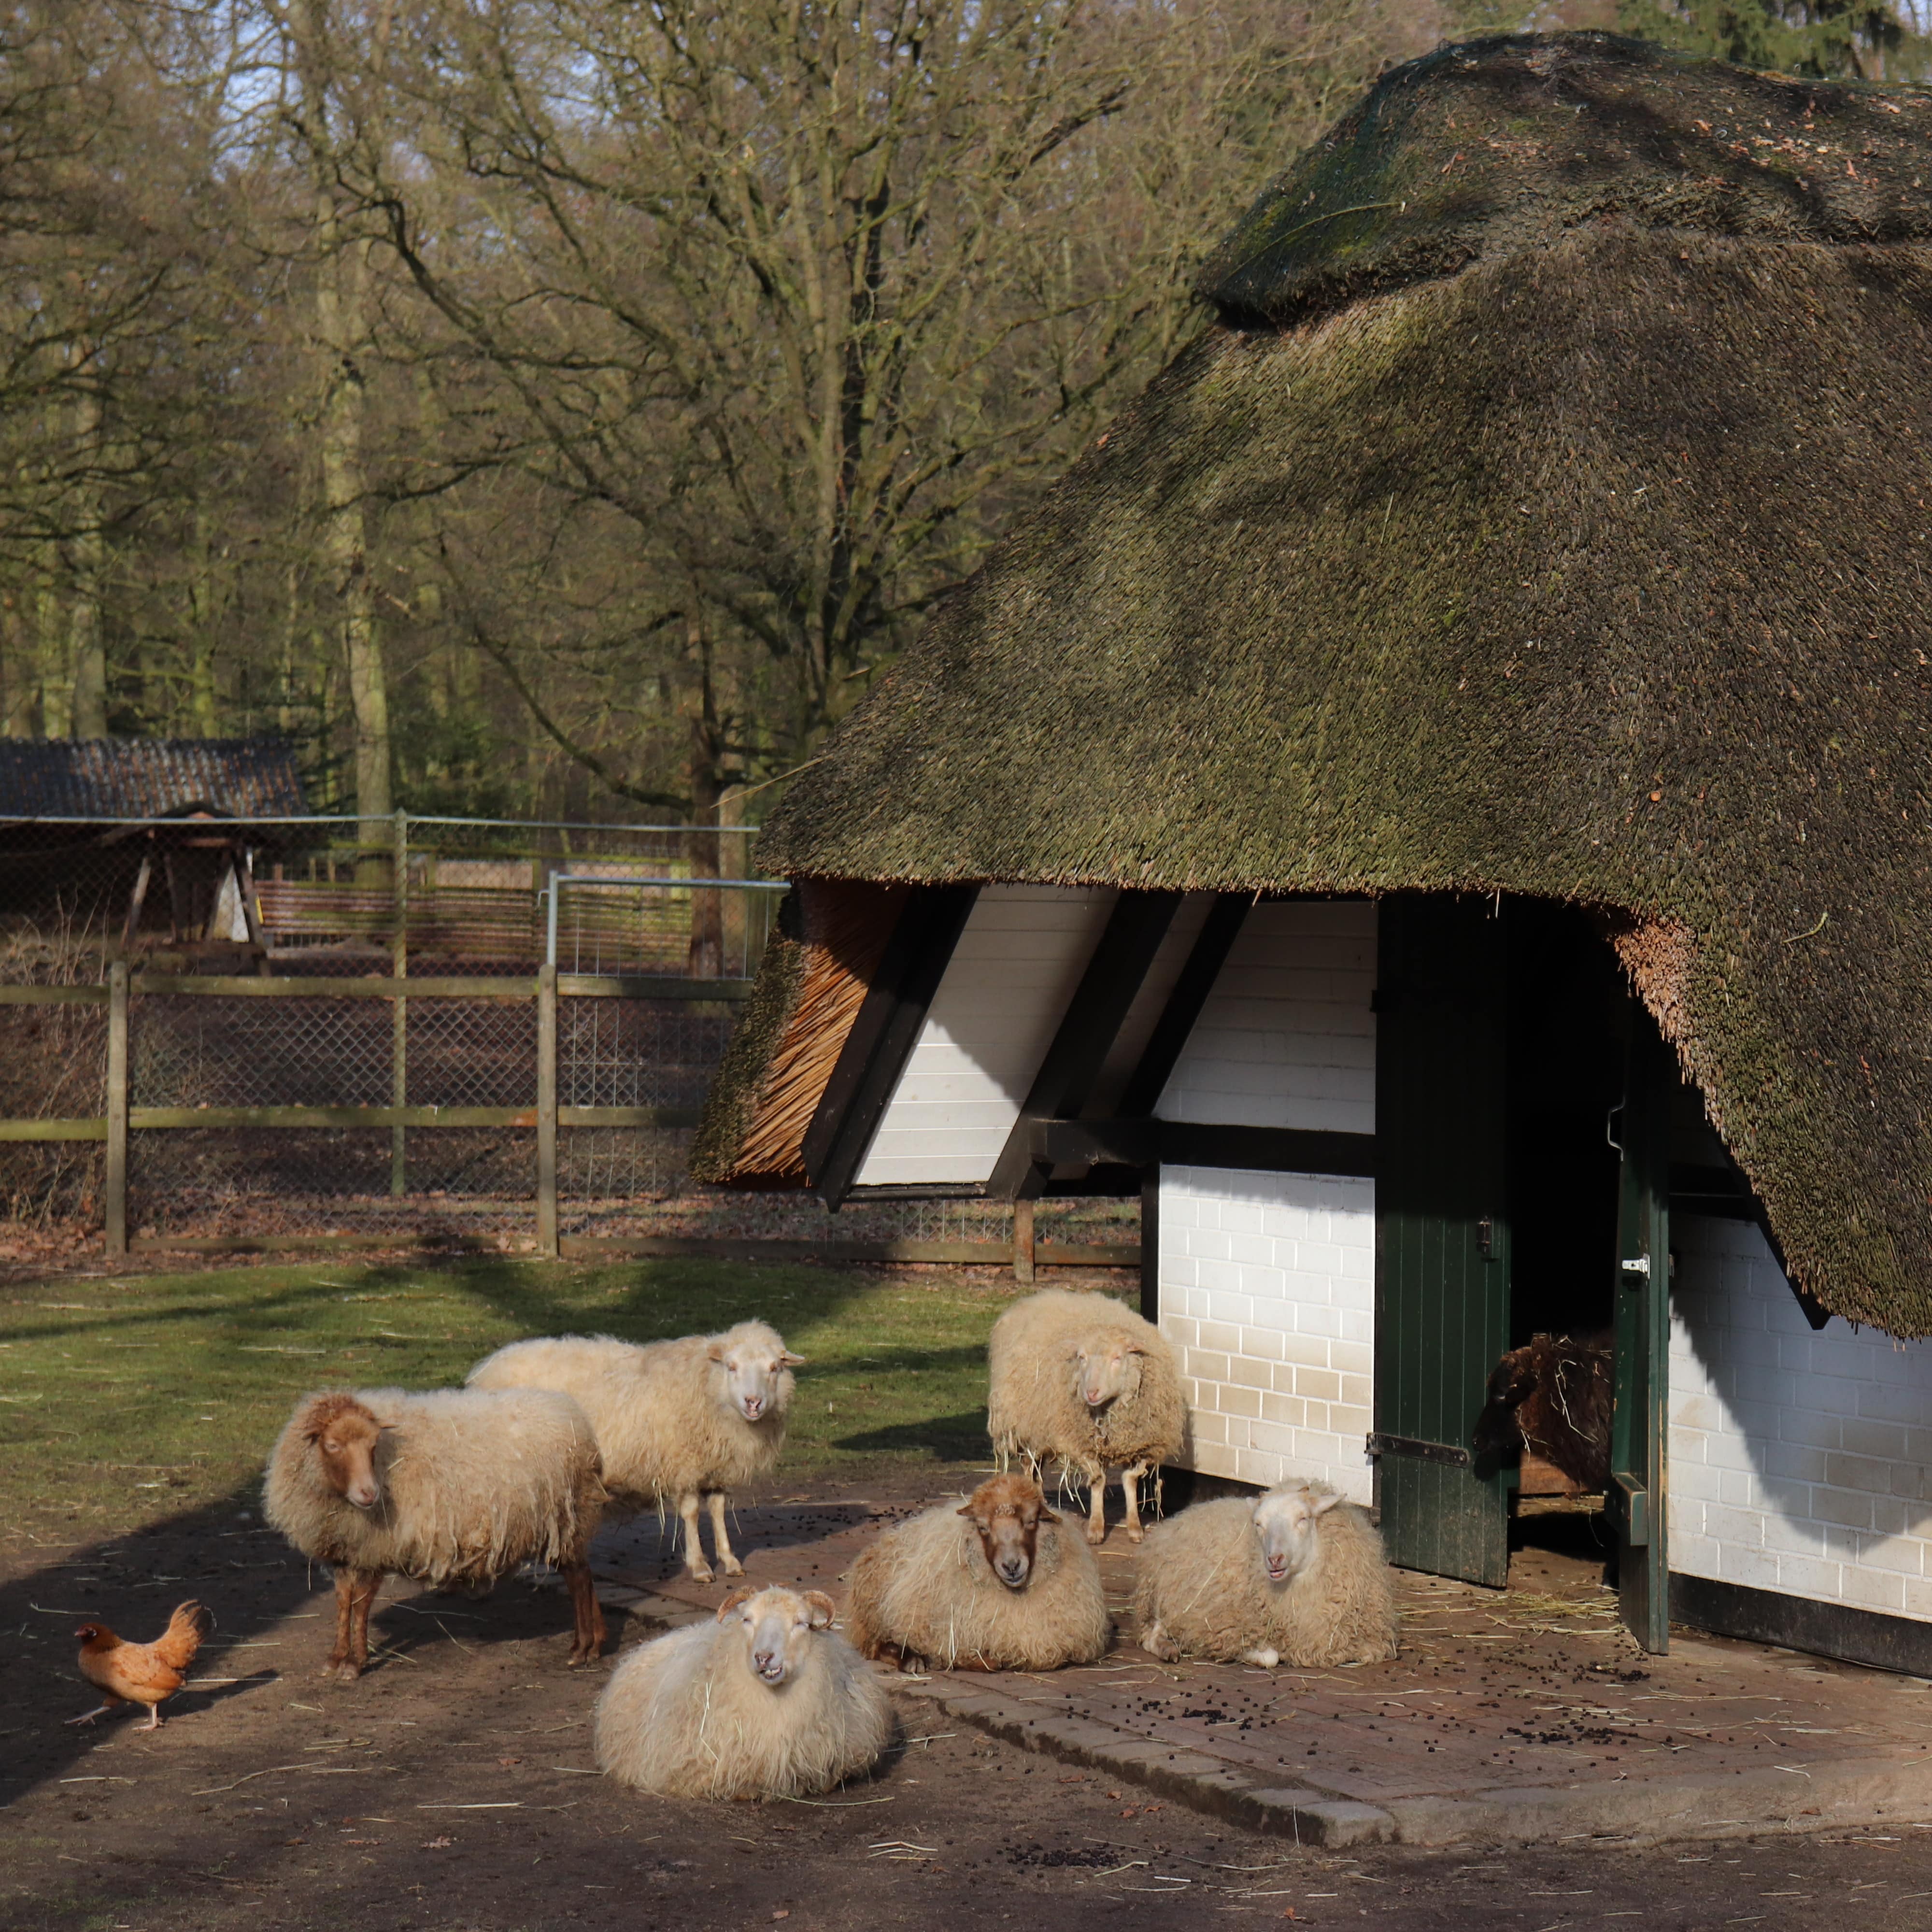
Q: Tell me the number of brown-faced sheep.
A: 2